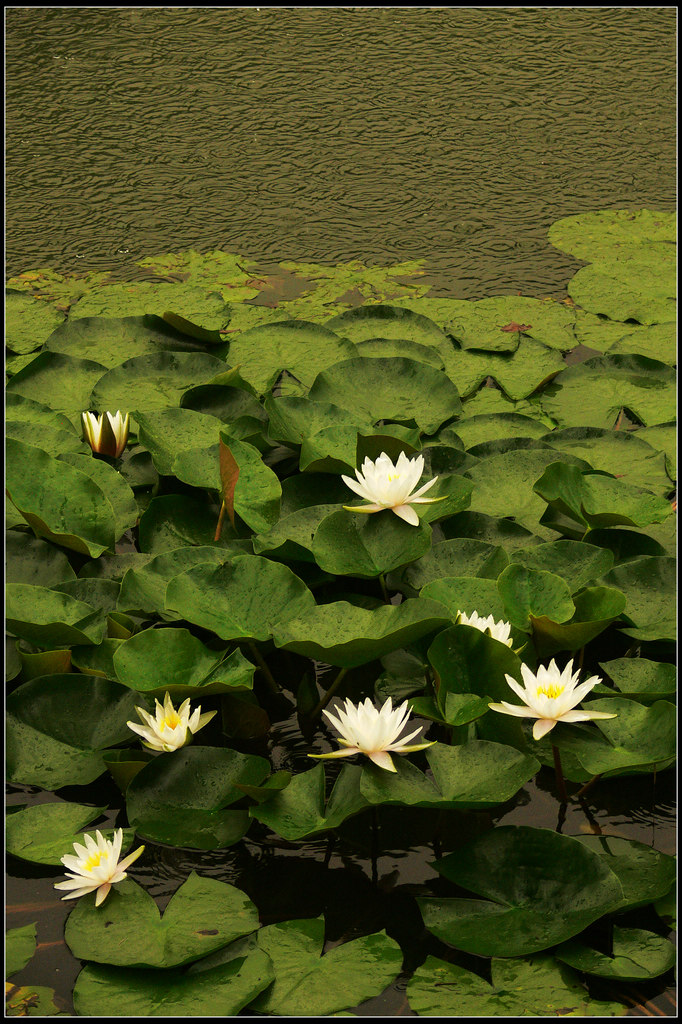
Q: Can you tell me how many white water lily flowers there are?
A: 7